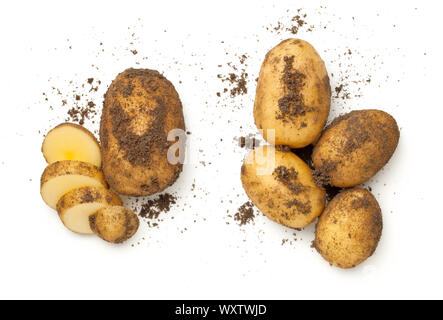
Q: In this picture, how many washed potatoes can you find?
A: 0